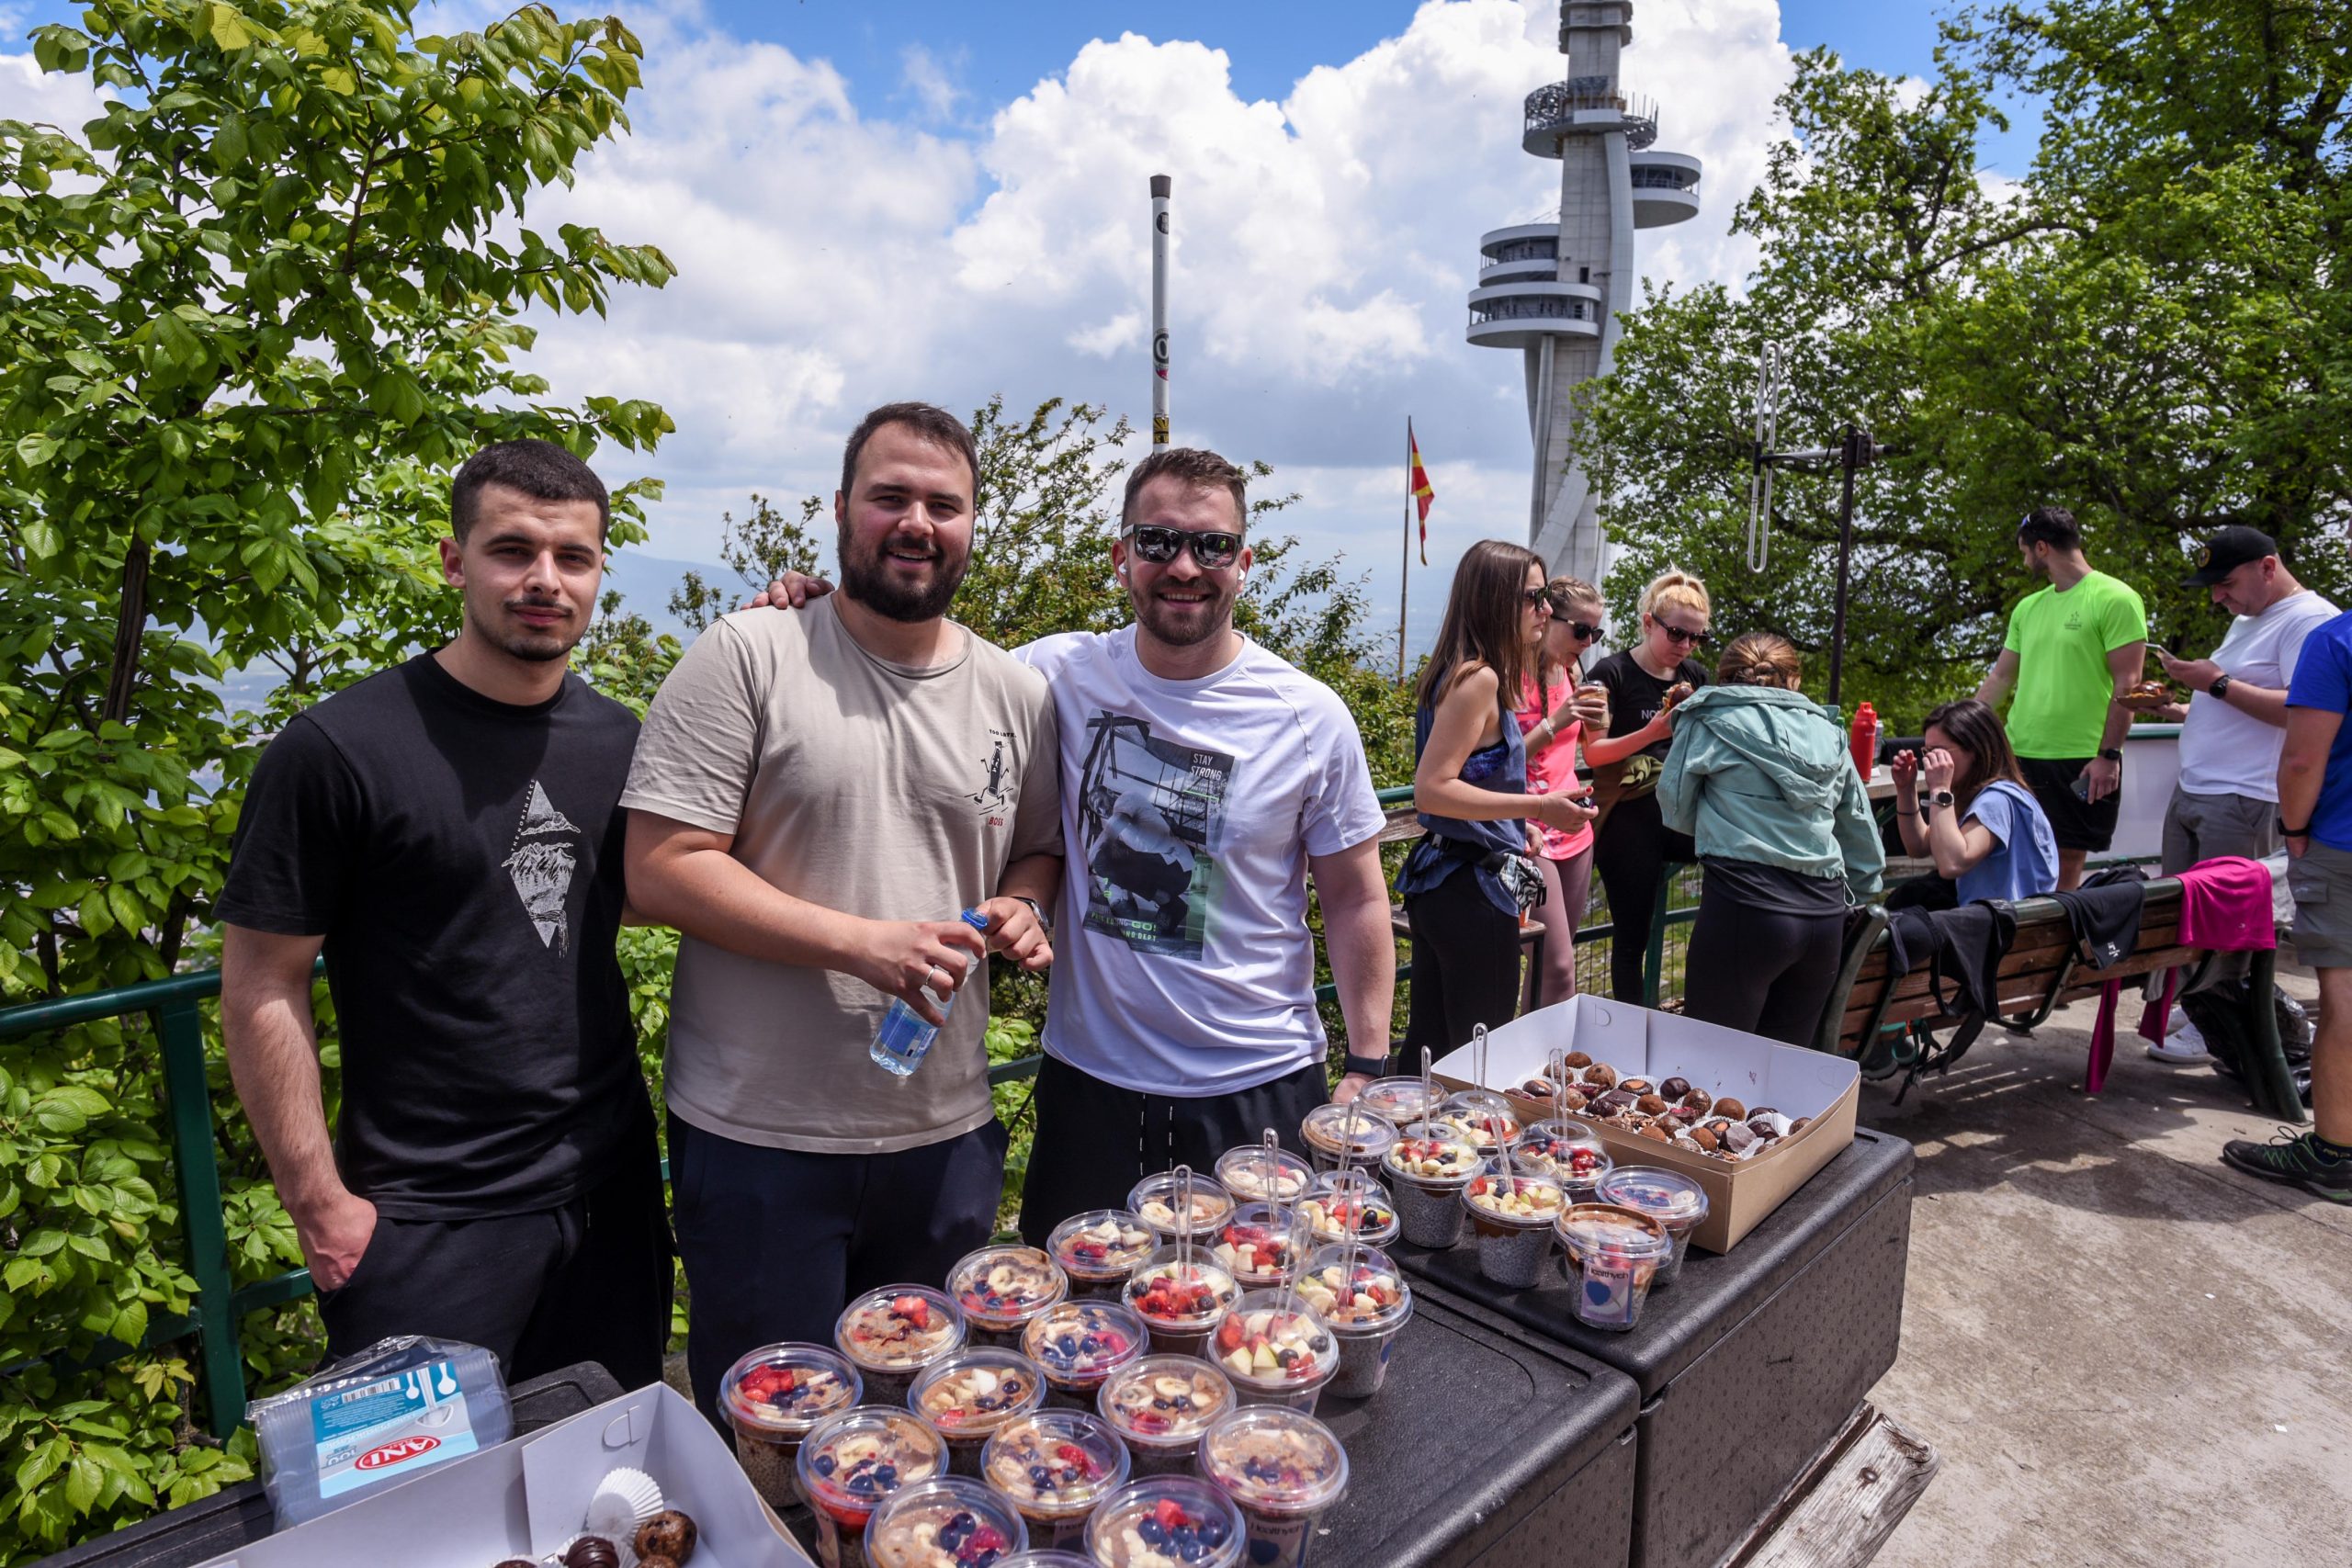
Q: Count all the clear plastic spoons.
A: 9